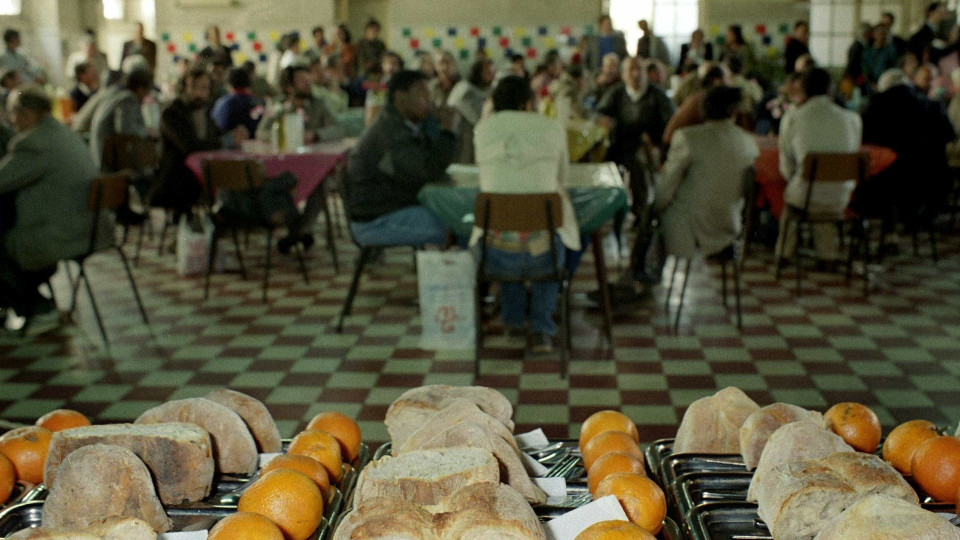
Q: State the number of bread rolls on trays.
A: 15